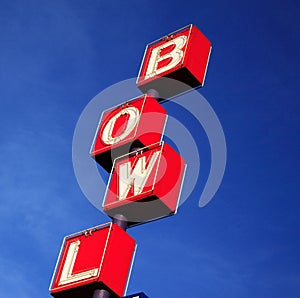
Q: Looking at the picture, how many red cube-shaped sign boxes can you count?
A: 4